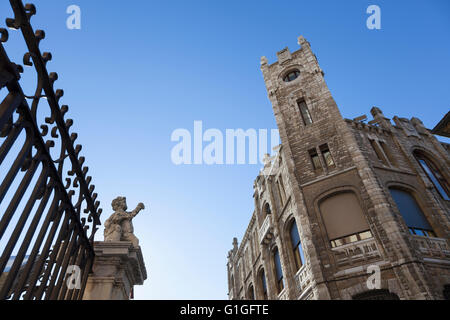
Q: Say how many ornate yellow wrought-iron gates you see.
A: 0